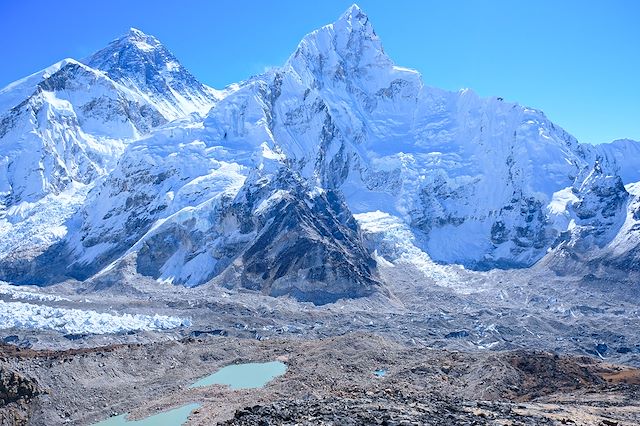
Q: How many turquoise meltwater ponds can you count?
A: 3